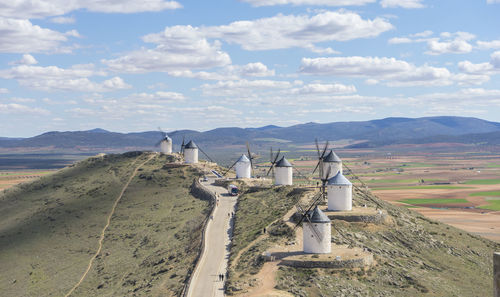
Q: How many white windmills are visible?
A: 7